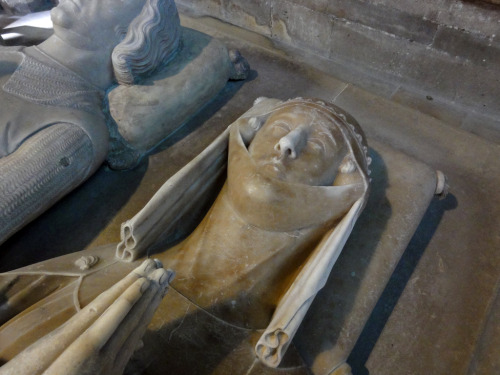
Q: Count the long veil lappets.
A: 2